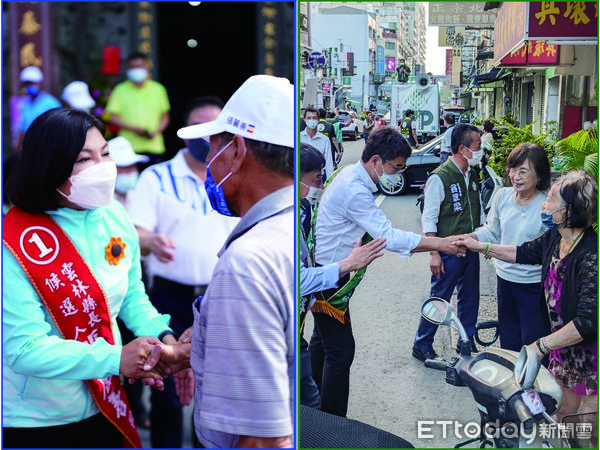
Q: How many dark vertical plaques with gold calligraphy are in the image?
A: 3